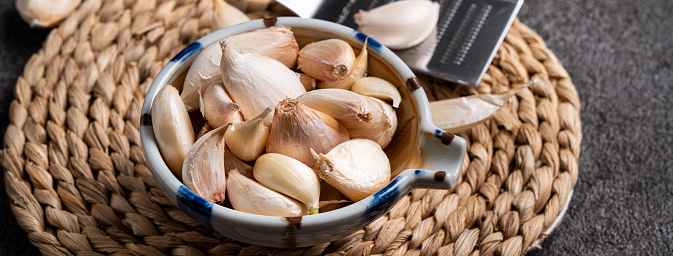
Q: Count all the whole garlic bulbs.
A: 0